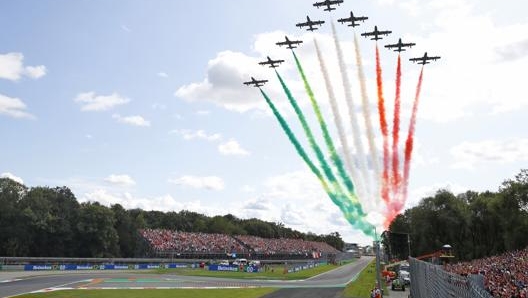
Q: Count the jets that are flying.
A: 9